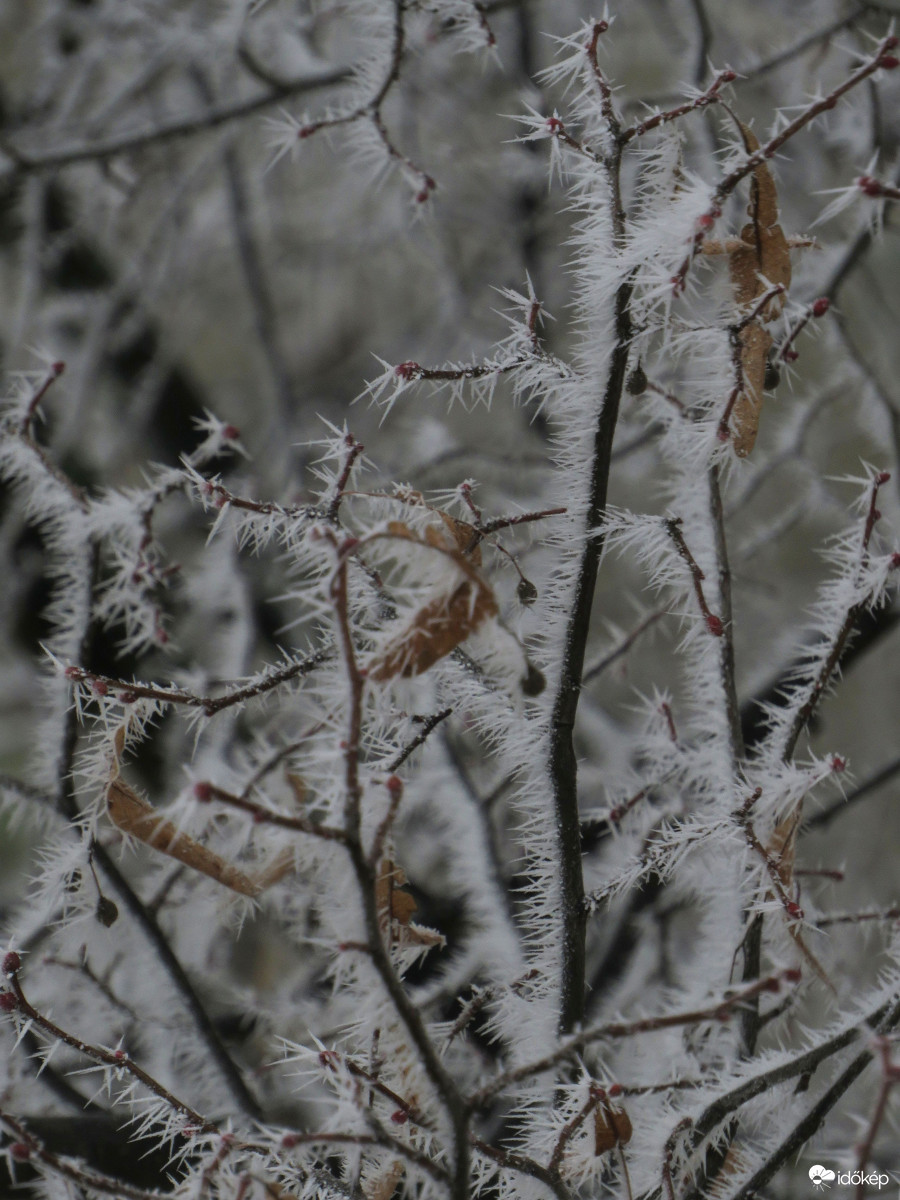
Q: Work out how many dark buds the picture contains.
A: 5